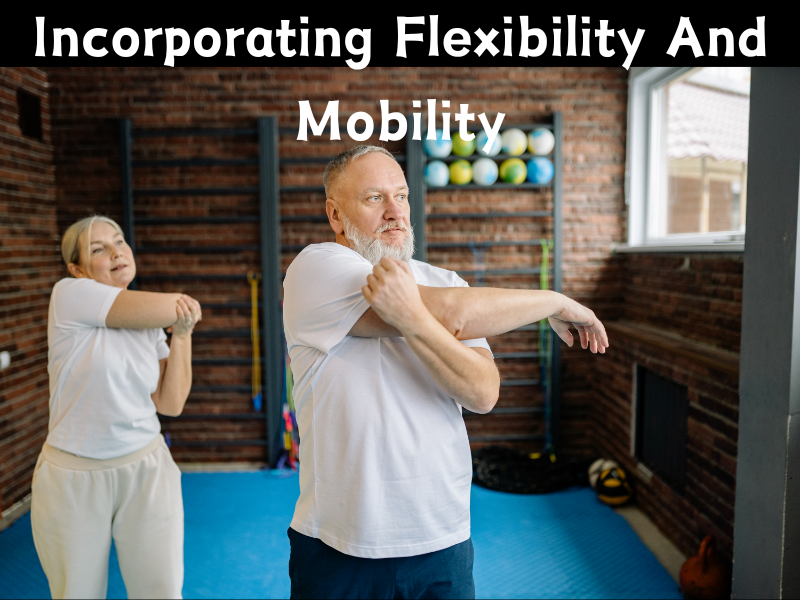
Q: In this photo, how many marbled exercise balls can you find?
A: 10